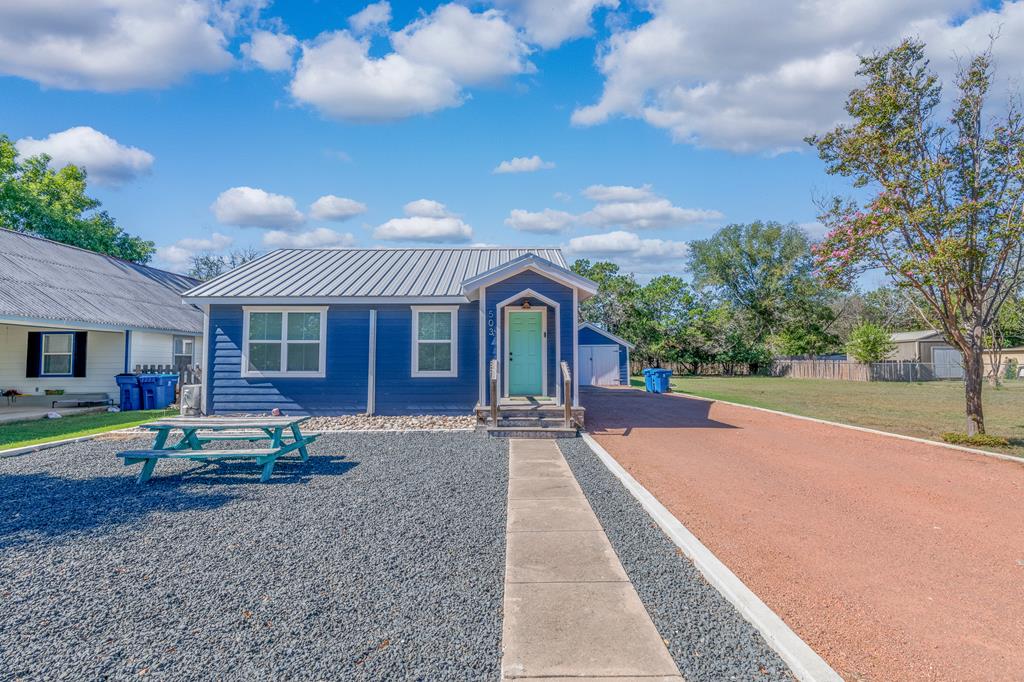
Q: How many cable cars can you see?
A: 0